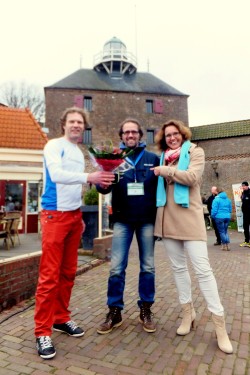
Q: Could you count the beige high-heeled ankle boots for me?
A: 2